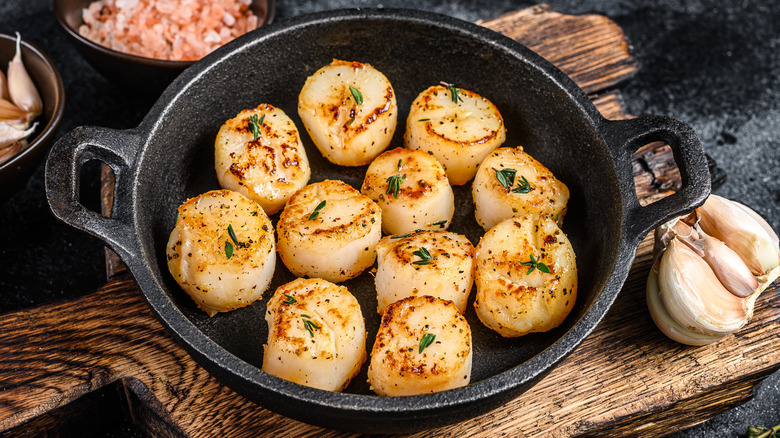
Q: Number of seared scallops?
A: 11